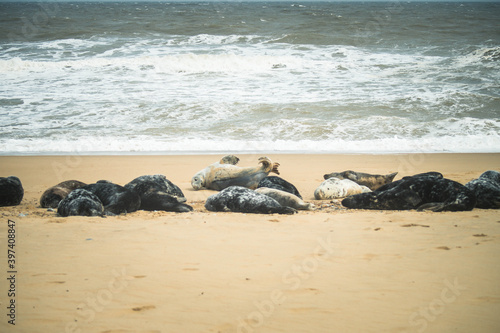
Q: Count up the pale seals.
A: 3